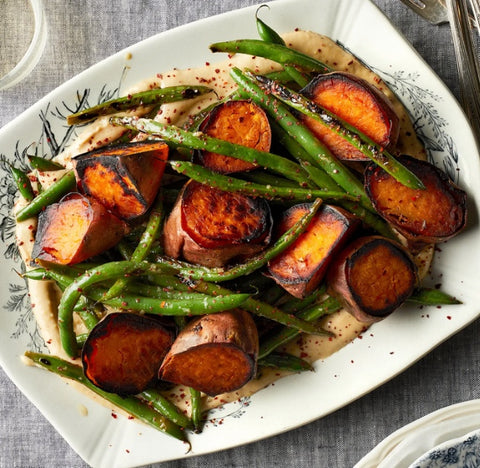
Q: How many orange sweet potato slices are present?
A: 10